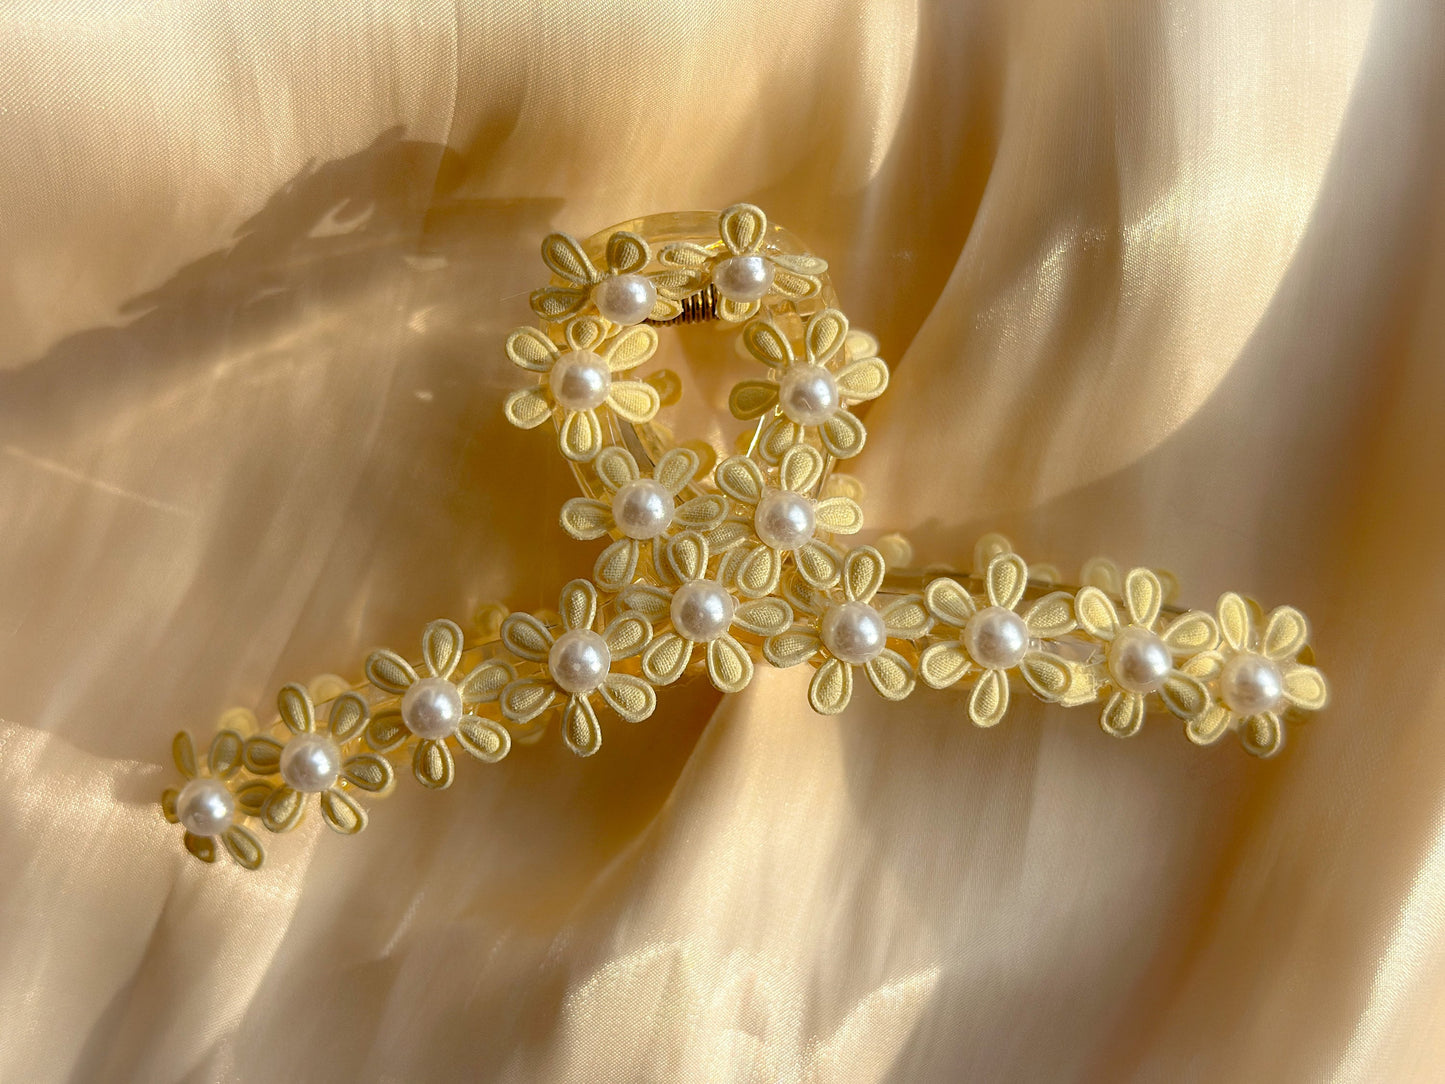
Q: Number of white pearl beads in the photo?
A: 15